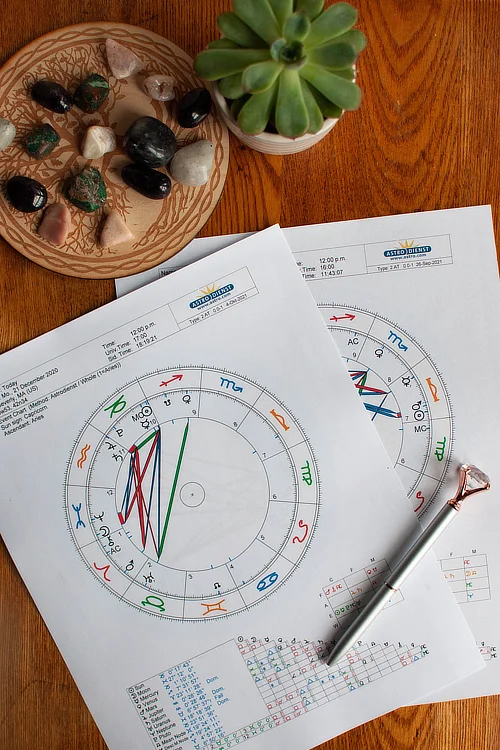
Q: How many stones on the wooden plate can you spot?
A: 15